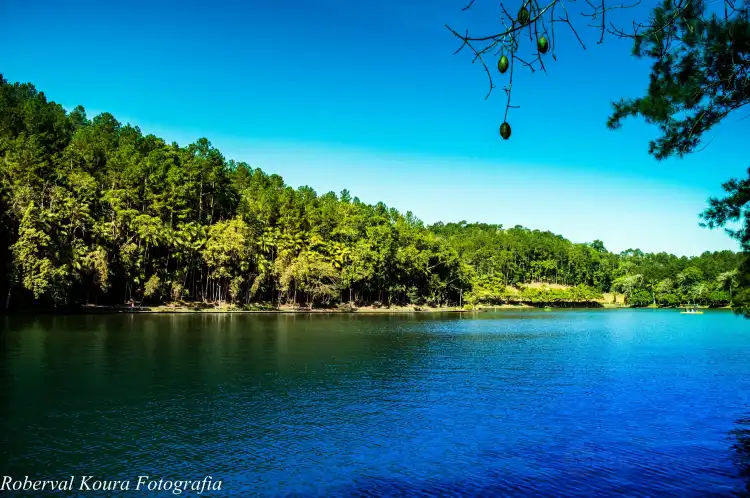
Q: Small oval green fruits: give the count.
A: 4